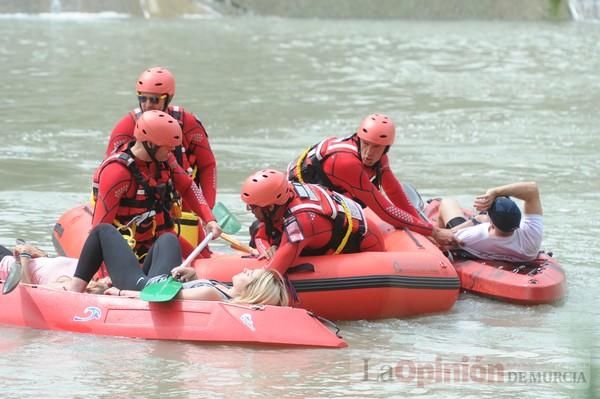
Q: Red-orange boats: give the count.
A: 3